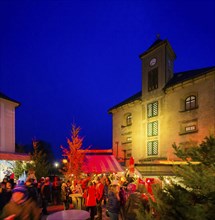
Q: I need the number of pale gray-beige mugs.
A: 0